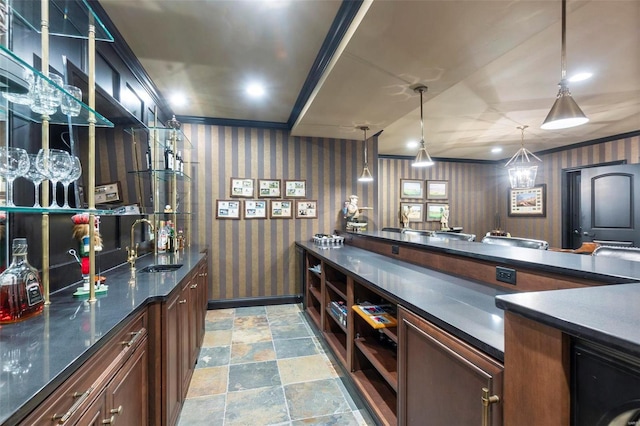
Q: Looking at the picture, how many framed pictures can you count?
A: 12